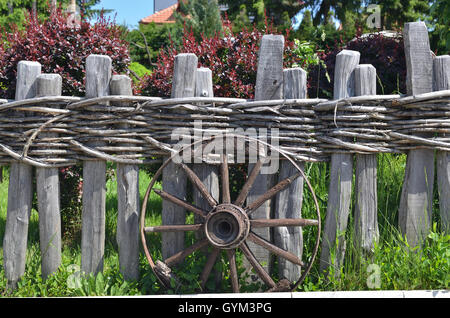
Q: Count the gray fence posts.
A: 12